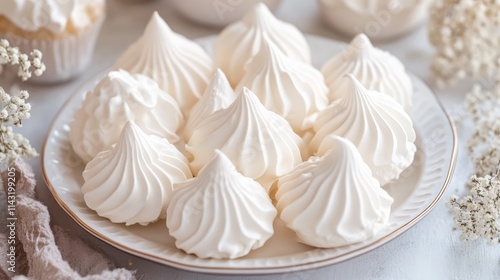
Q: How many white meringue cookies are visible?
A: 11